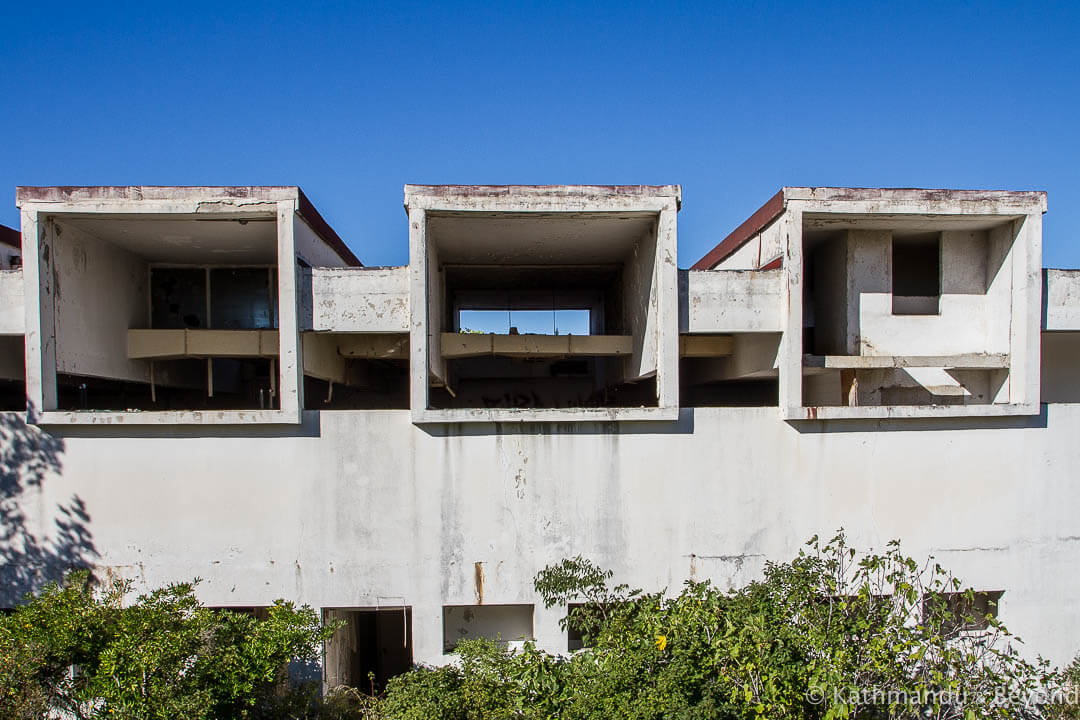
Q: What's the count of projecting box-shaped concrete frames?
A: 3